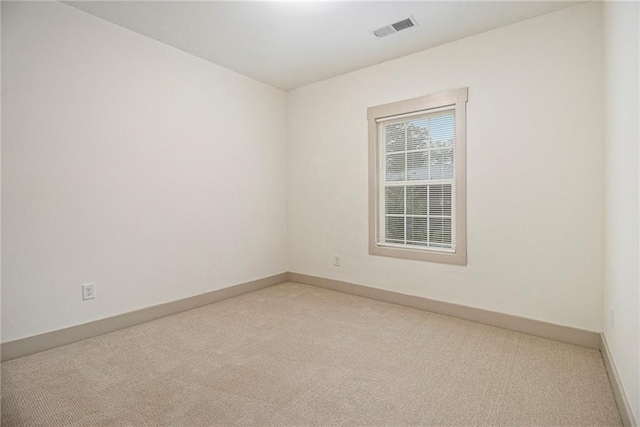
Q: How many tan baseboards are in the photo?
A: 3